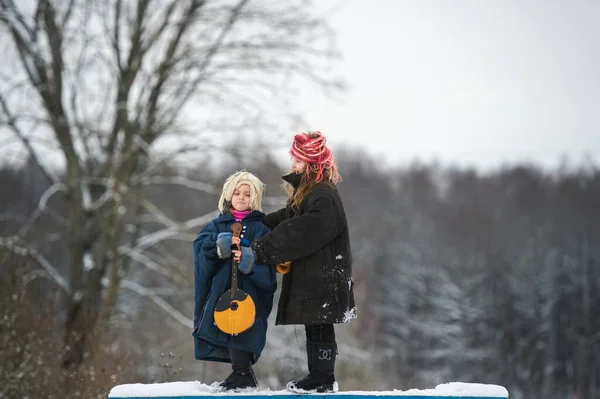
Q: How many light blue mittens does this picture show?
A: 2